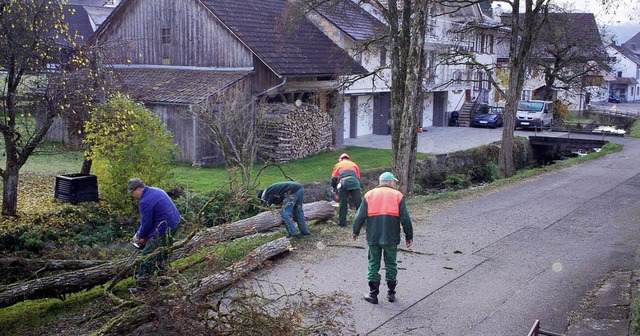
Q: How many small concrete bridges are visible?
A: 1